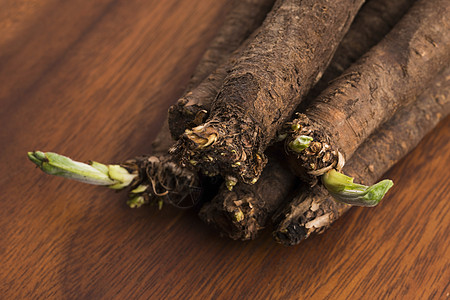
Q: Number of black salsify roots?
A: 6